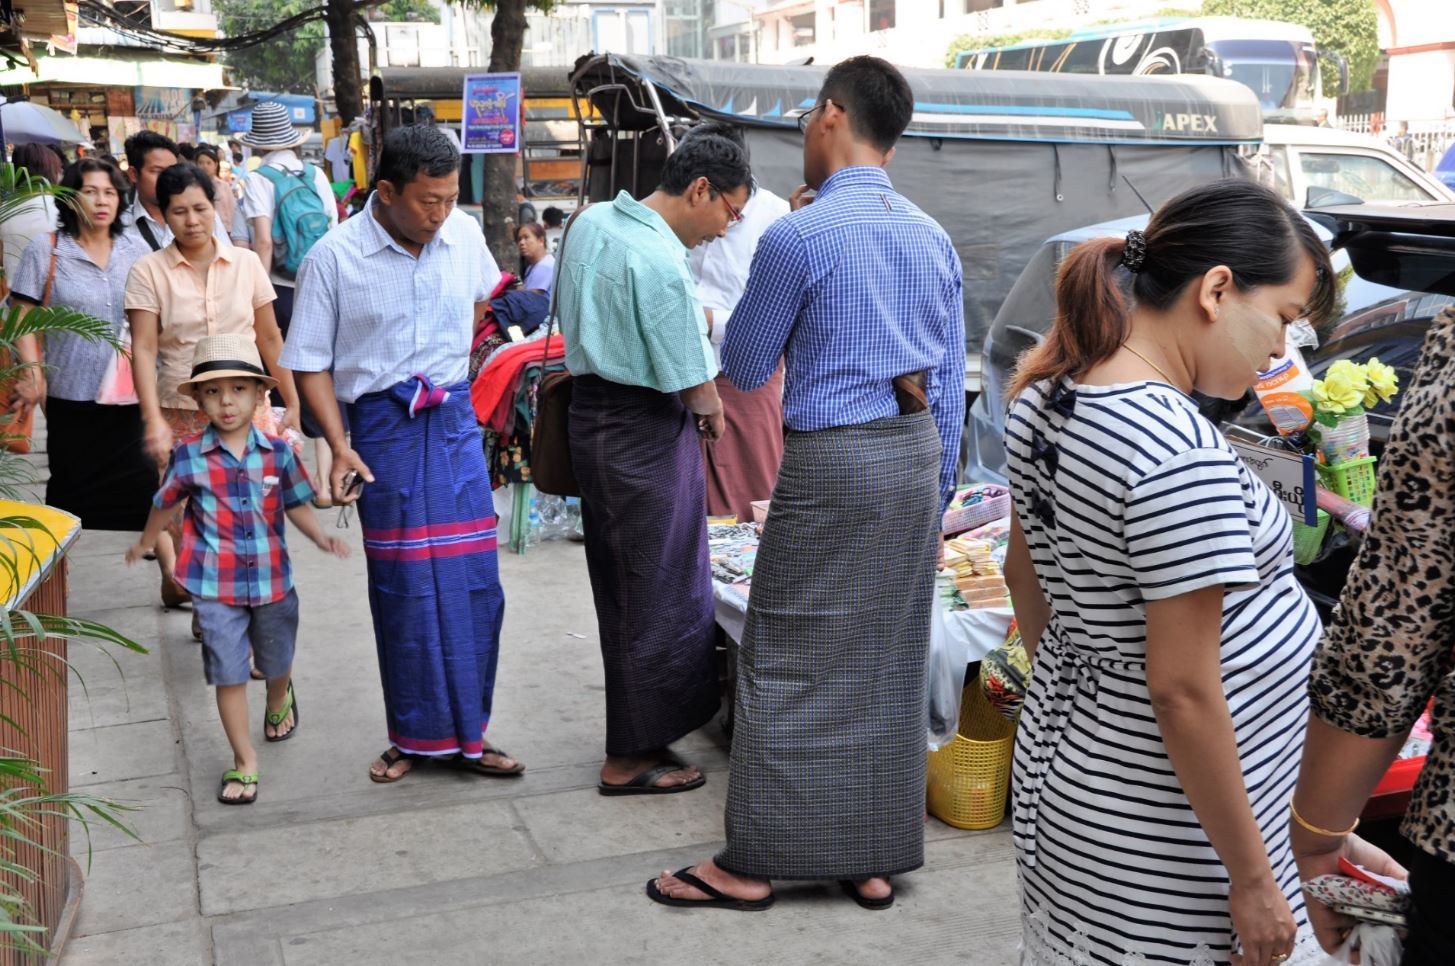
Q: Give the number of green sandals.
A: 2